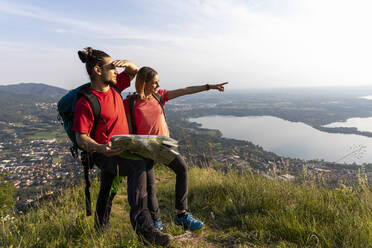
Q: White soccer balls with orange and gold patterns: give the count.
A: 0